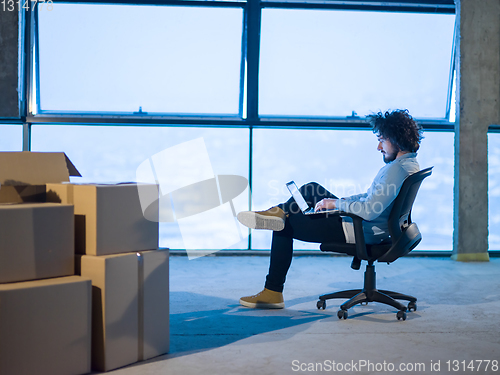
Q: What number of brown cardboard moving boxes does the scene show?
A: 5